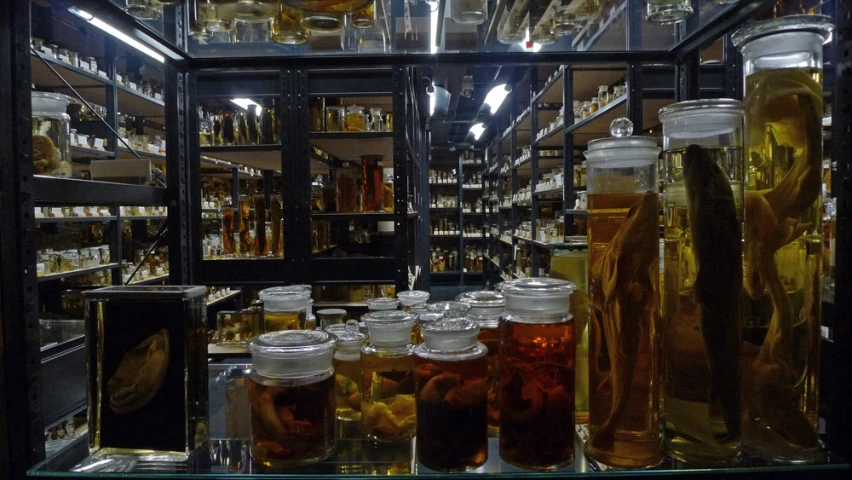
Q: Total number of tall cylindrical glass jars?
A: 3